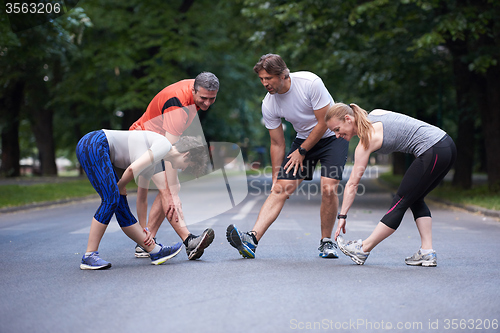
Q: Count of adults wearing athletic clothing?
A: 4